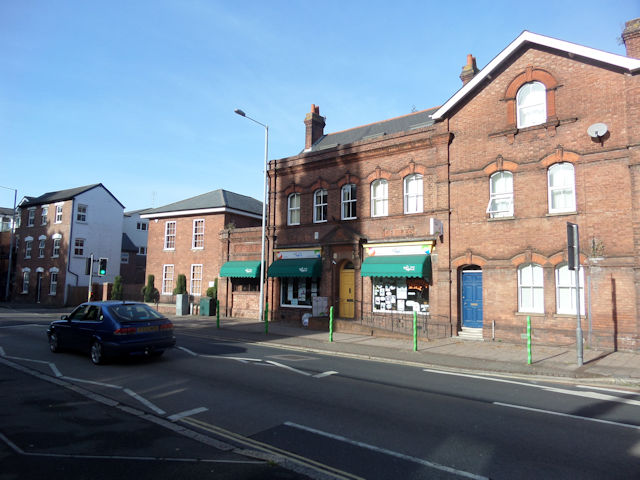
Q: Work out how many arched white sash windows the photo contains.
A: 10